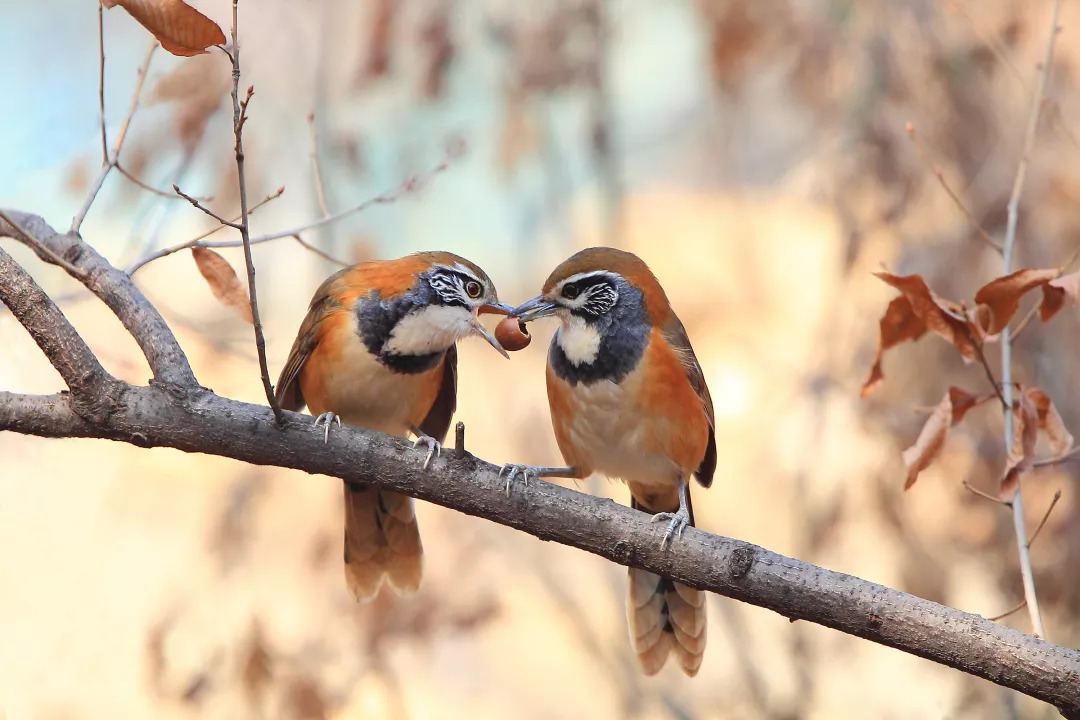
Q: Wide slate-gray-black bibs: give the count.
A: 2